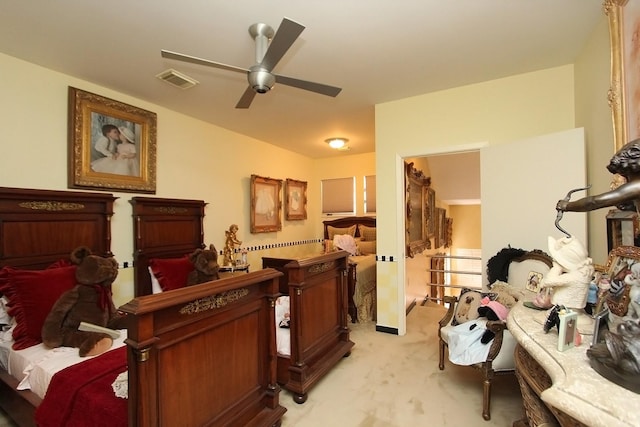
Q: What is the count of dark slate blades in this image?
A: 4